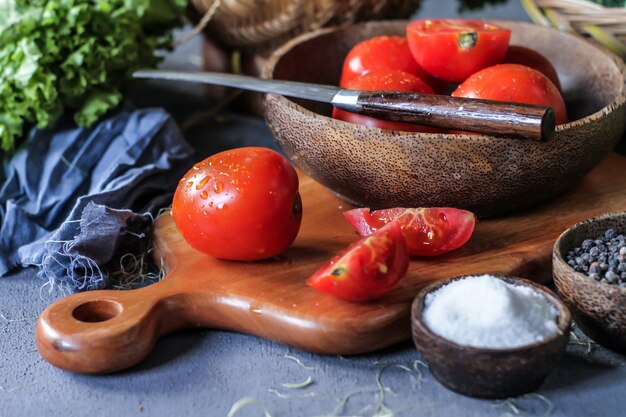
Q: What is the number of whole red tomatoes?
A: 5